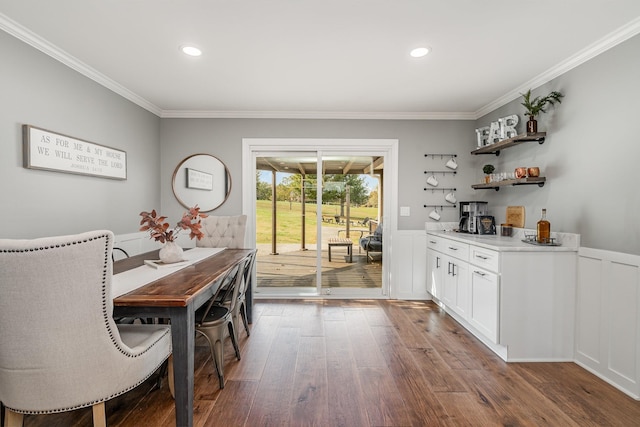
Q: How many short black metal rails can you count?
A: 4